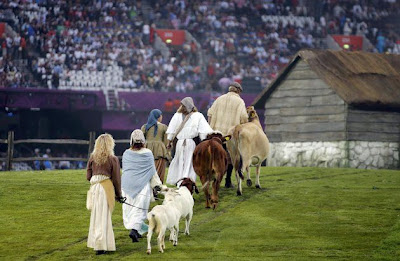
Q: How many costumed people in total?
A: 5